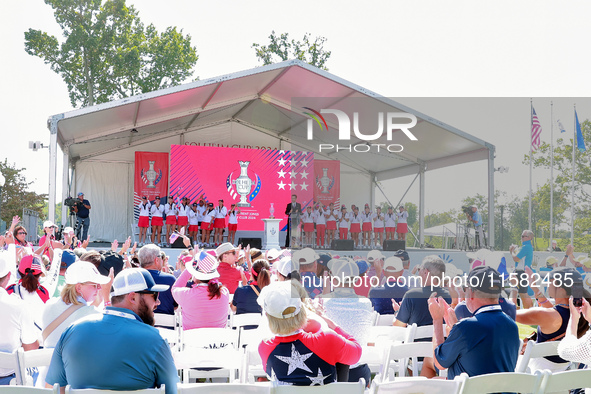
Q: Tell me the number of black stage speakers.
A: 4